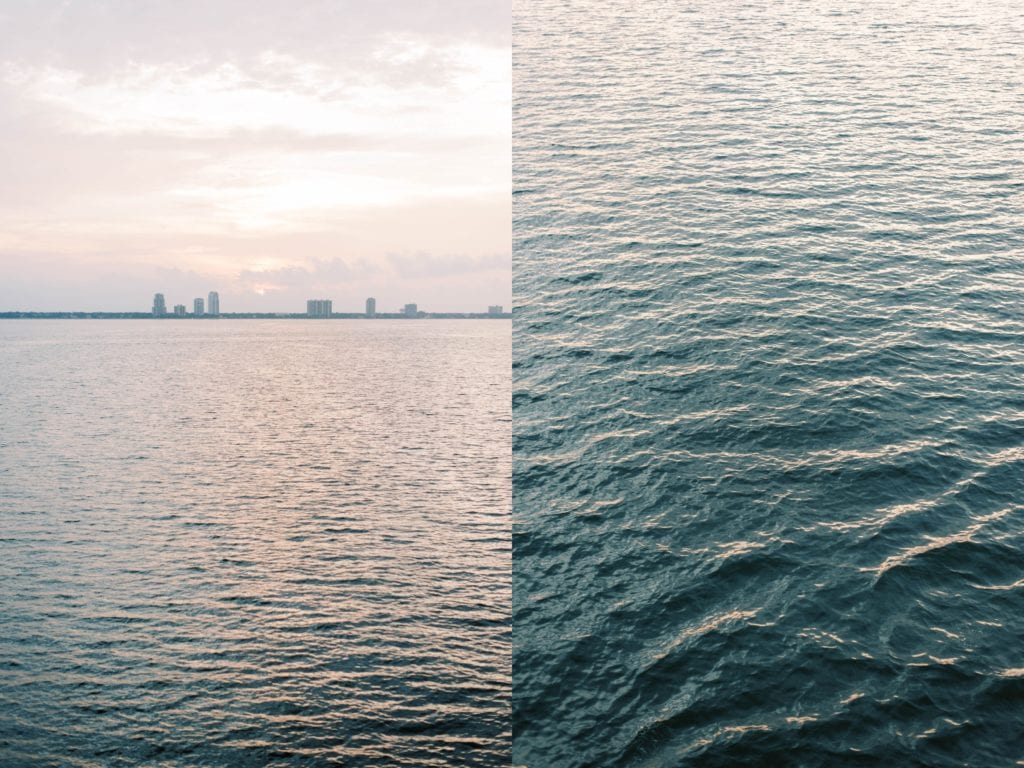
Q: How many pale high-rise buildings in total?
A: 8